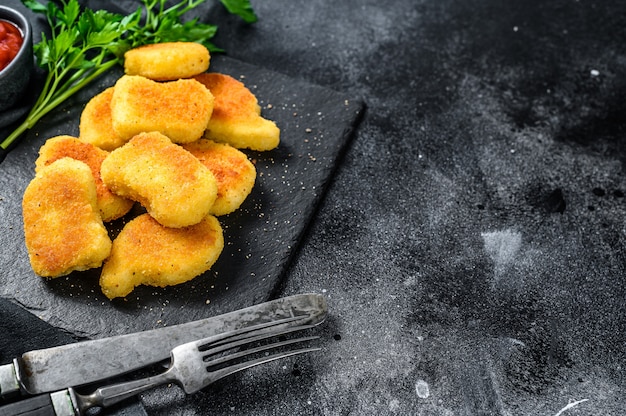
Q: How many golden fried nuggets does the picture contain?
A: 9